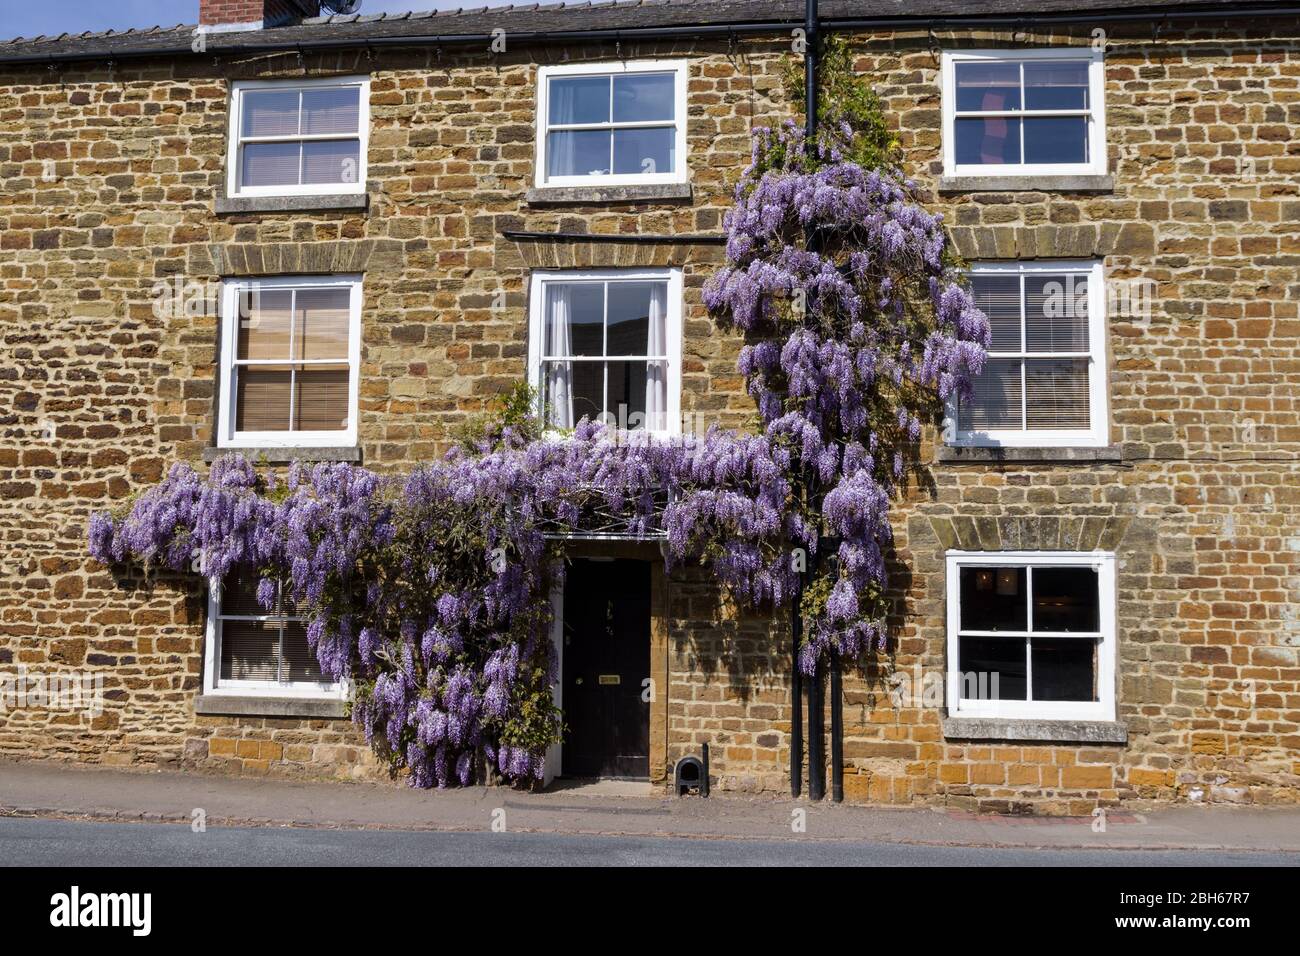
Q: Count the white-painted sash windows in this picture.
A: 8